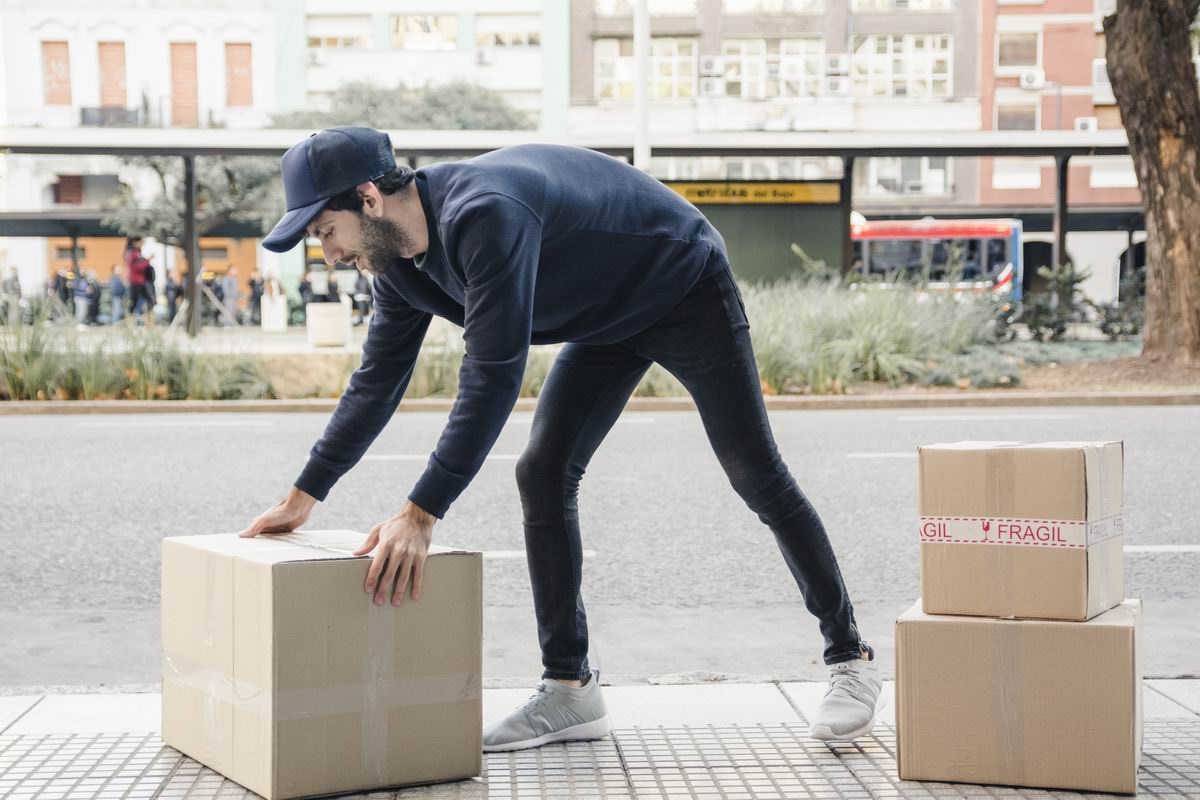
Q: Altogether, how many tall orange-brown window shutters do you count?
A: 4